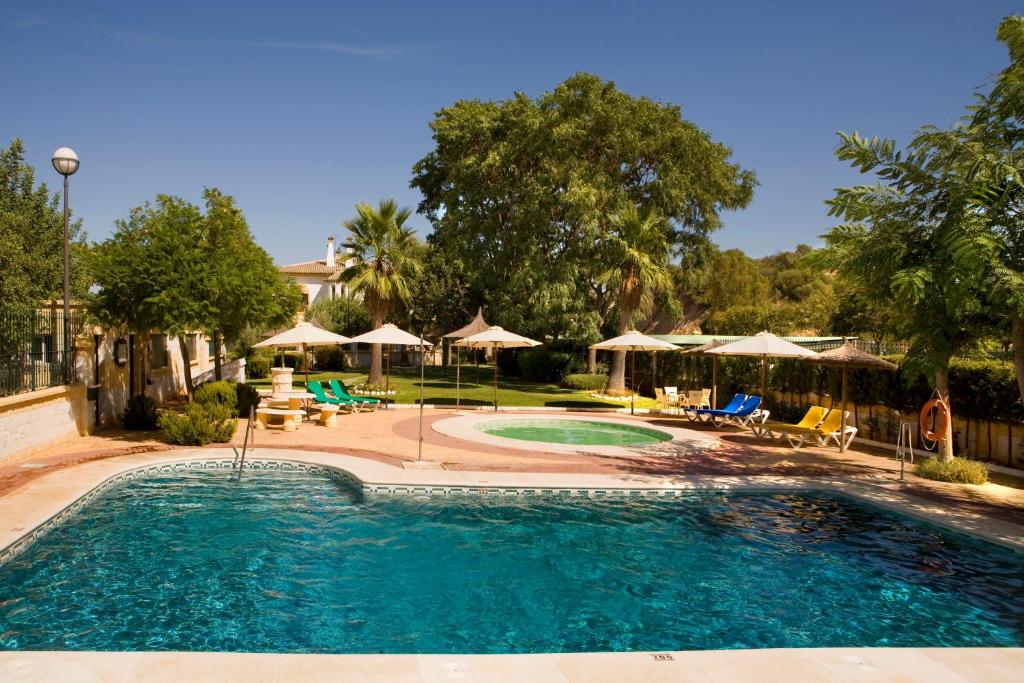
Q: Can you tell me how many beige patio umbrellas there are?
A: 5